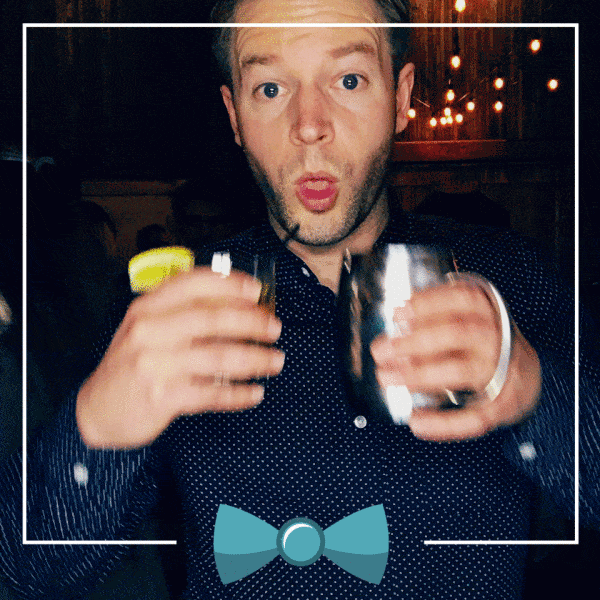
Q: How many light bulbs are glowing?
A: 14